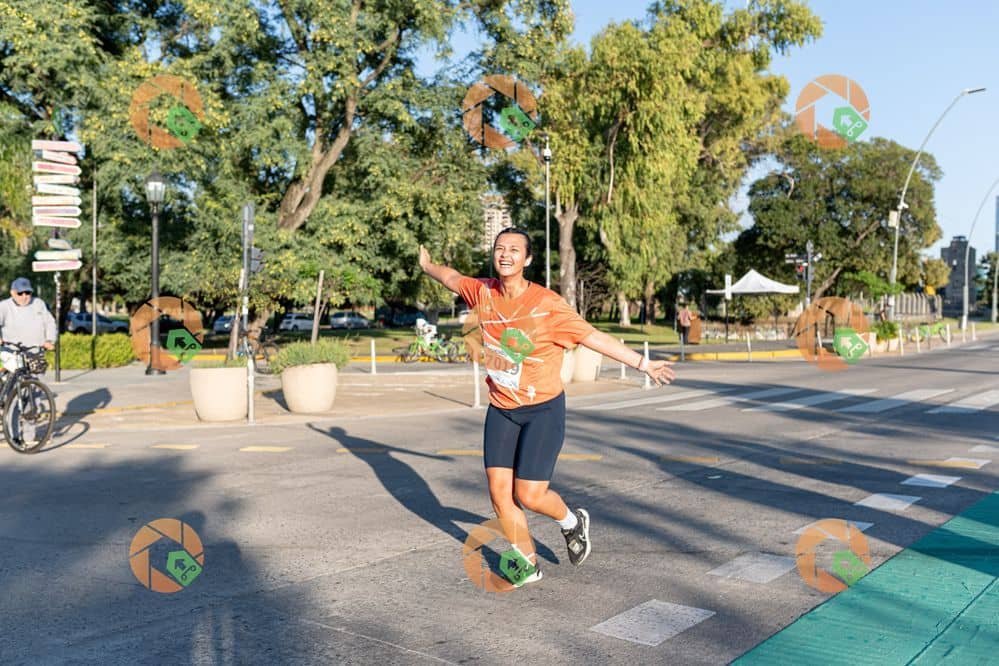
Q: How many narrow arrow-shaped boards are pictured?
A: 11